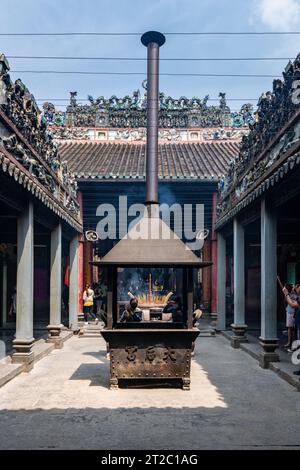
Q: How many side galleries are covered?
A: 2